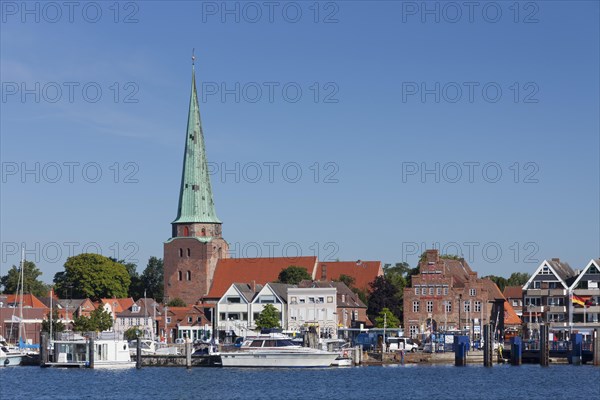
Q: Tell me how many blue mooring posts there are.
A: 3